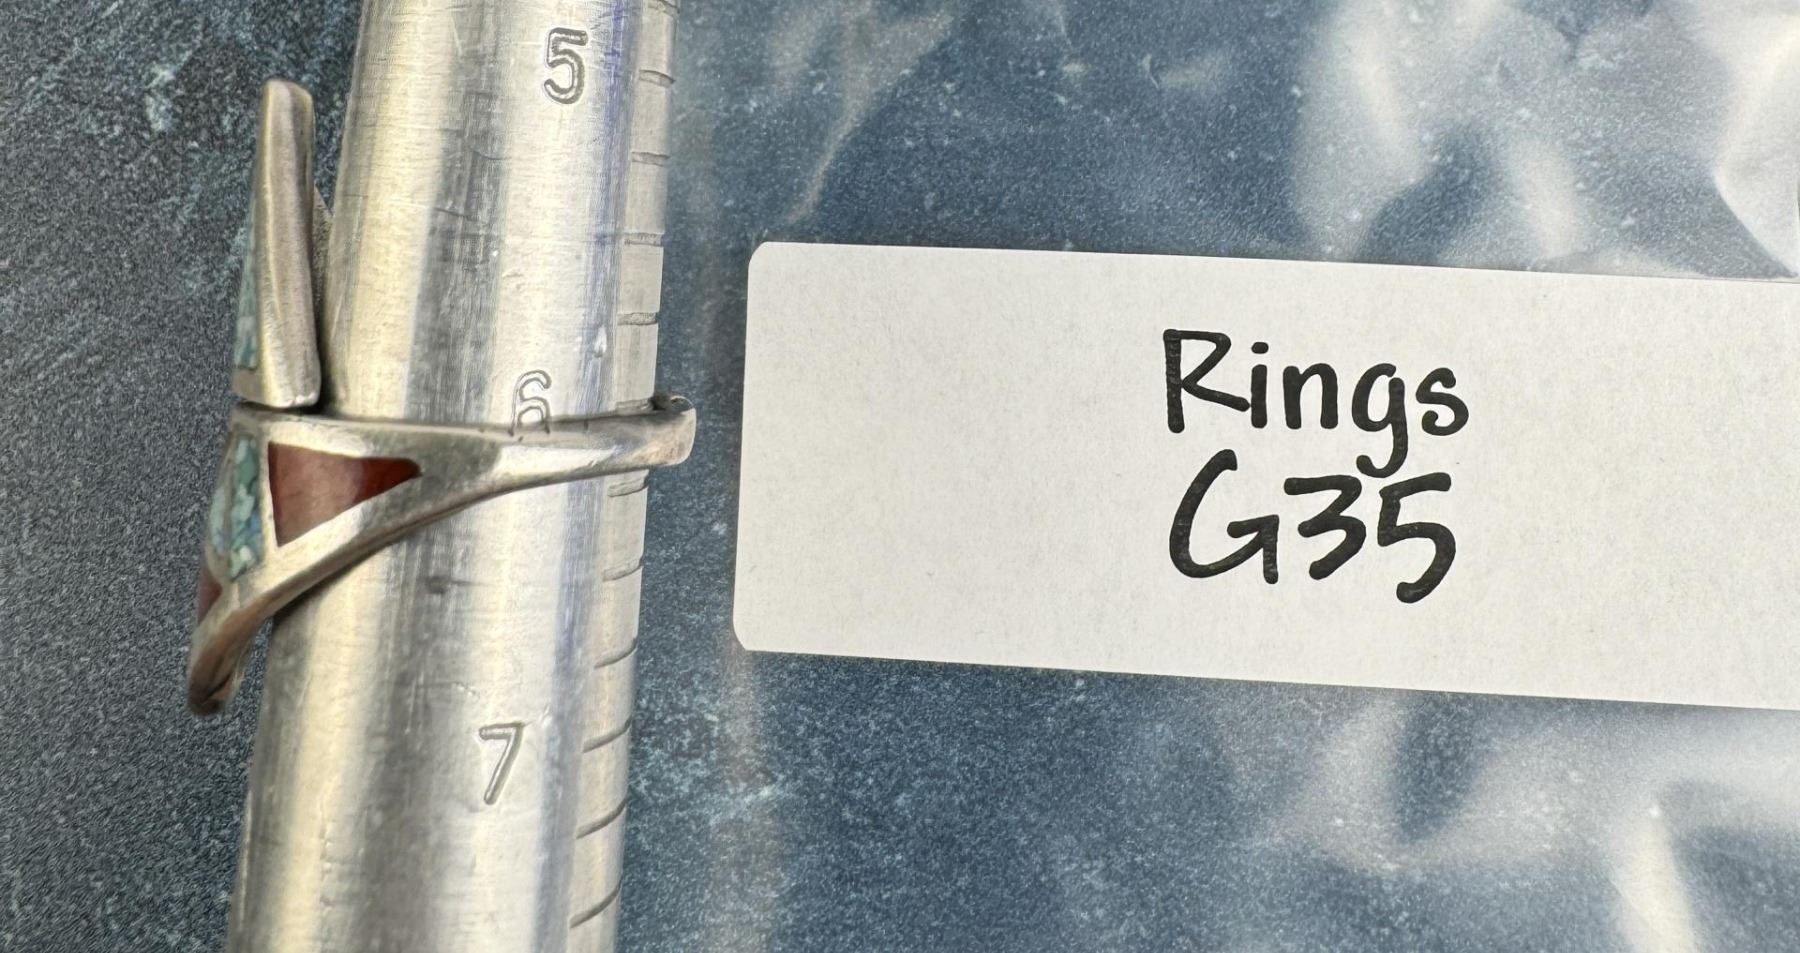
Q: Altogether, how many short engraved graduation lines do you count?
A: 12